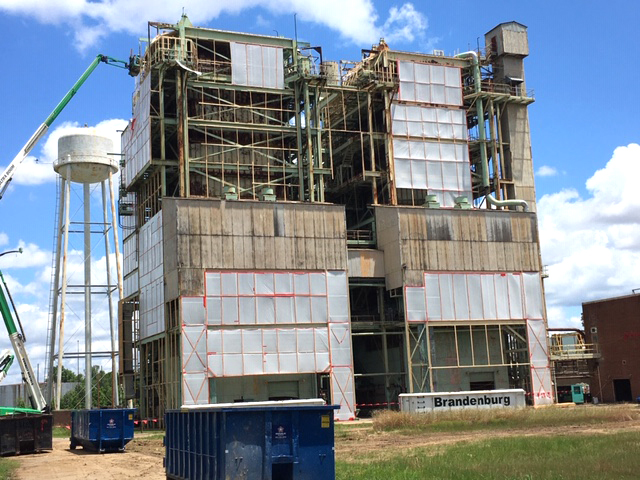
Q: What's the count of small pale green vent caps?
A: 4